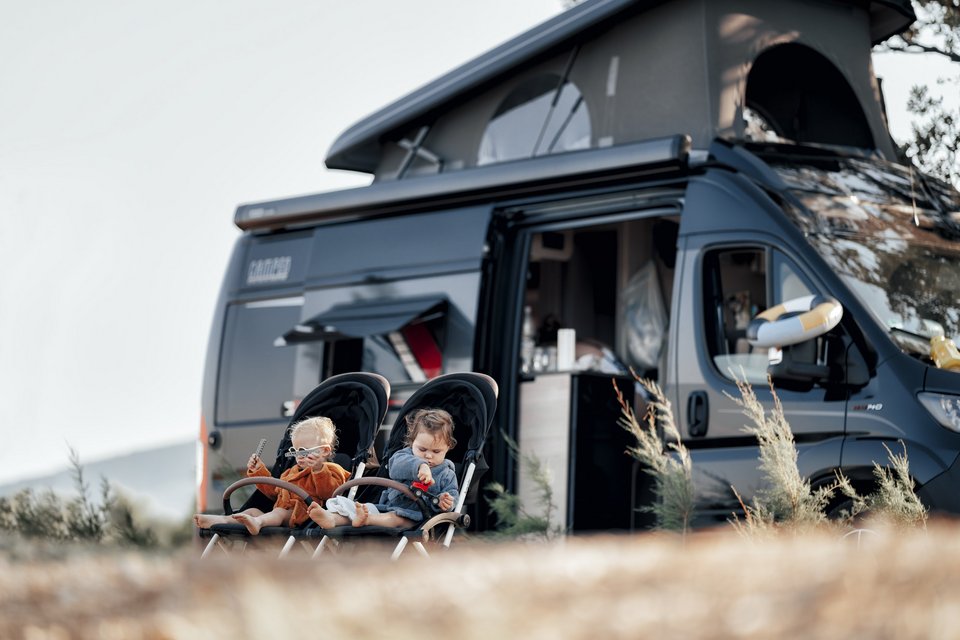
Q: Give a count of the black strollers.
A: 2